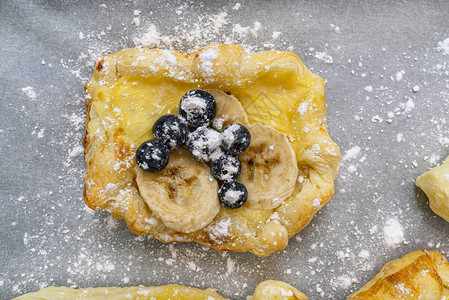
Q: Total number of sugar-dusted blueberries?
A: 7